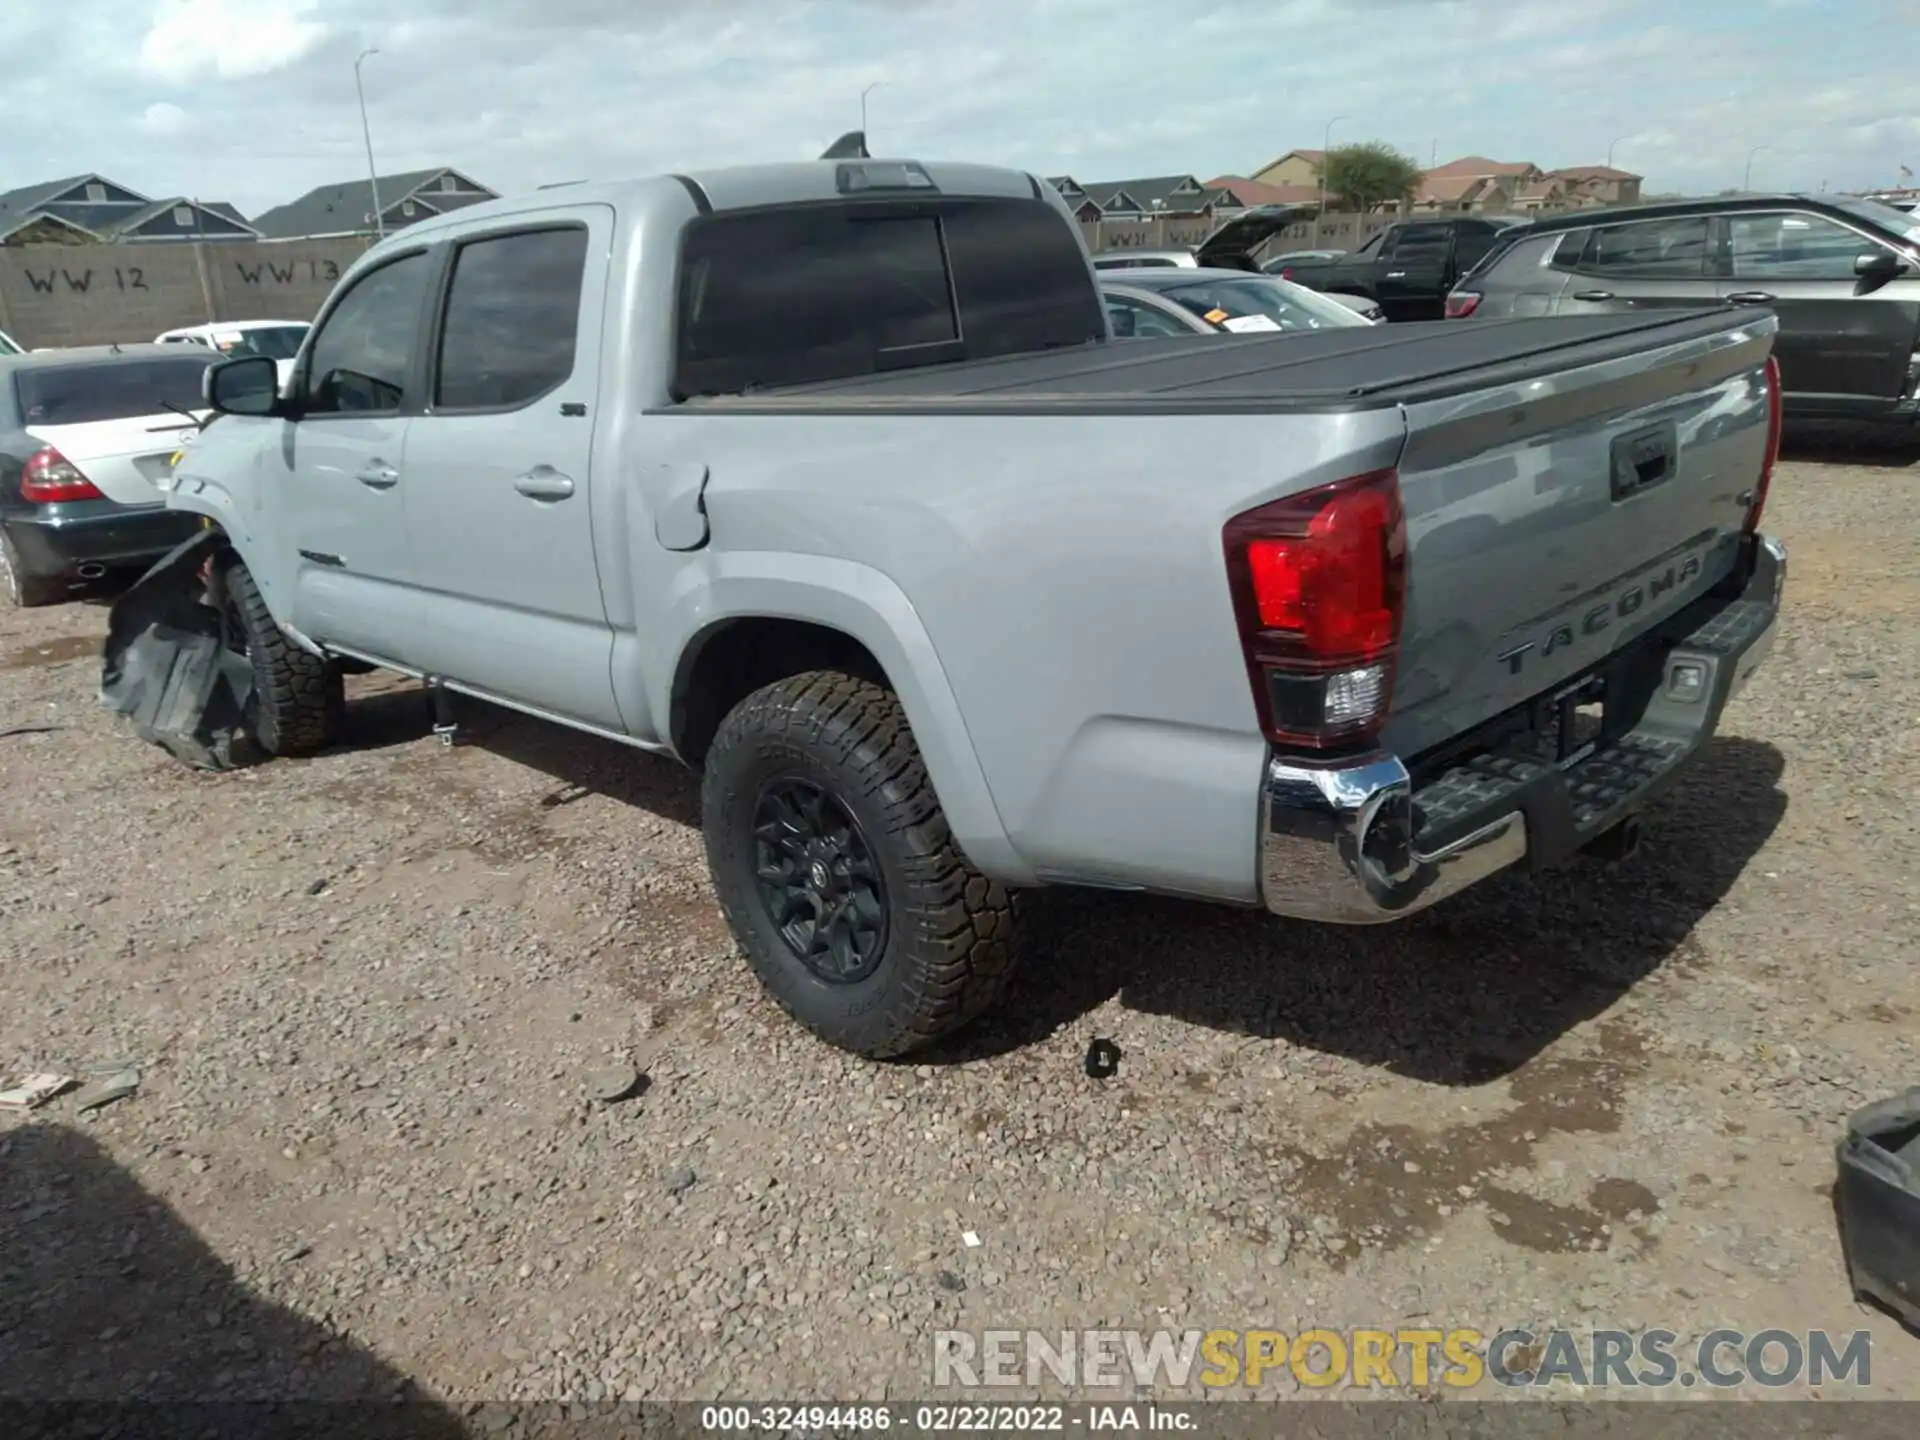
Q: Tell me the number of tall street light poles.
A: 5